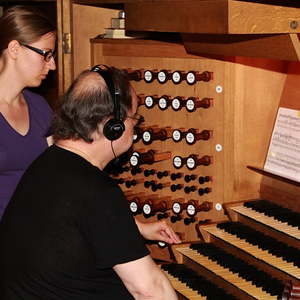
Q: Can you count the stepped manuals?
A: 4